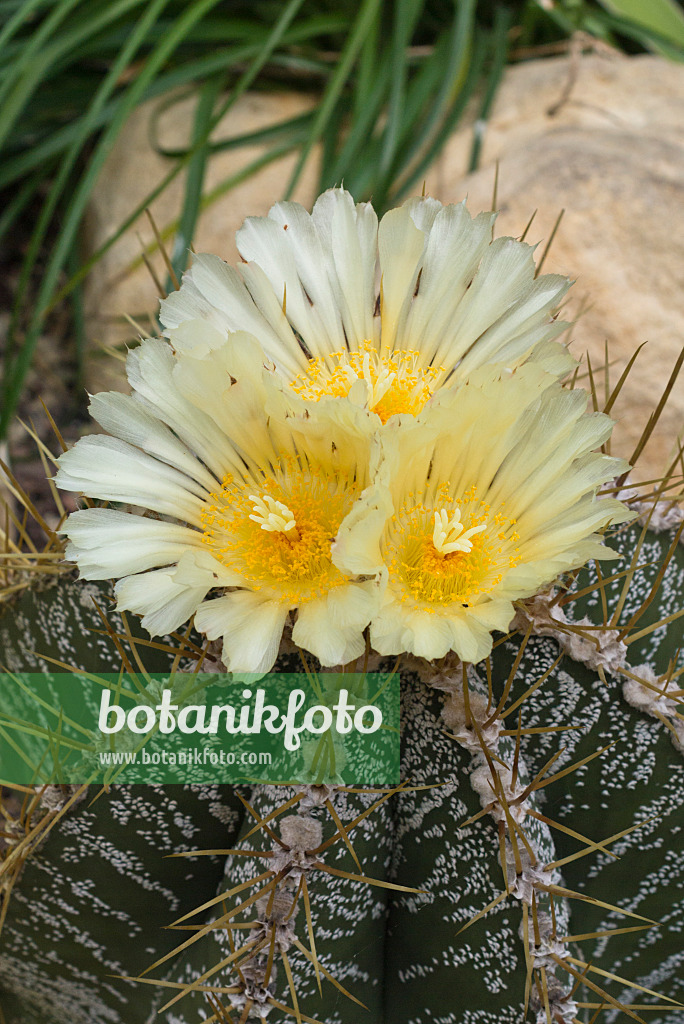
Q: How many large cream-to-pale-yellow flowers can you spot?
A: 3